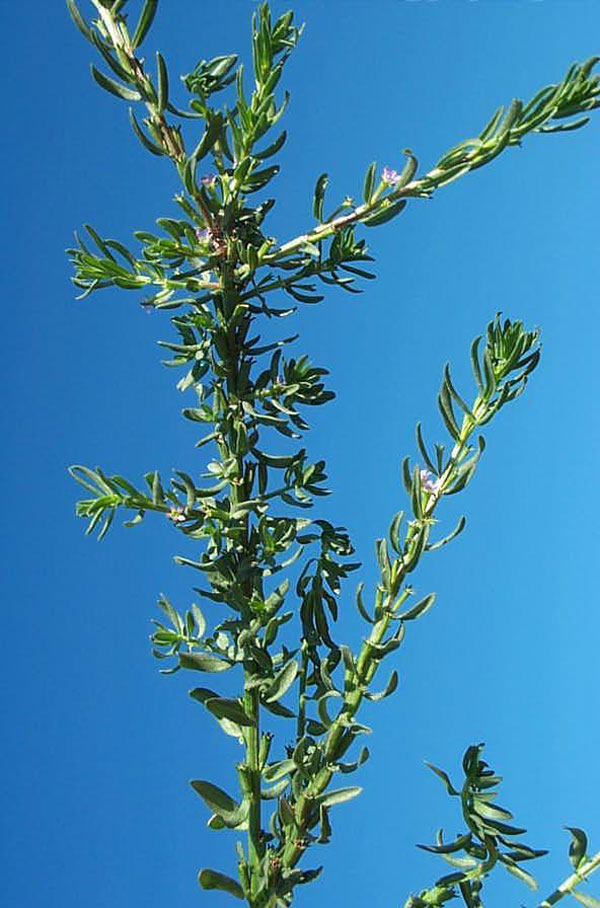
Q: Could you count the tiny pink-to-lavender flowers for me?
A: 5